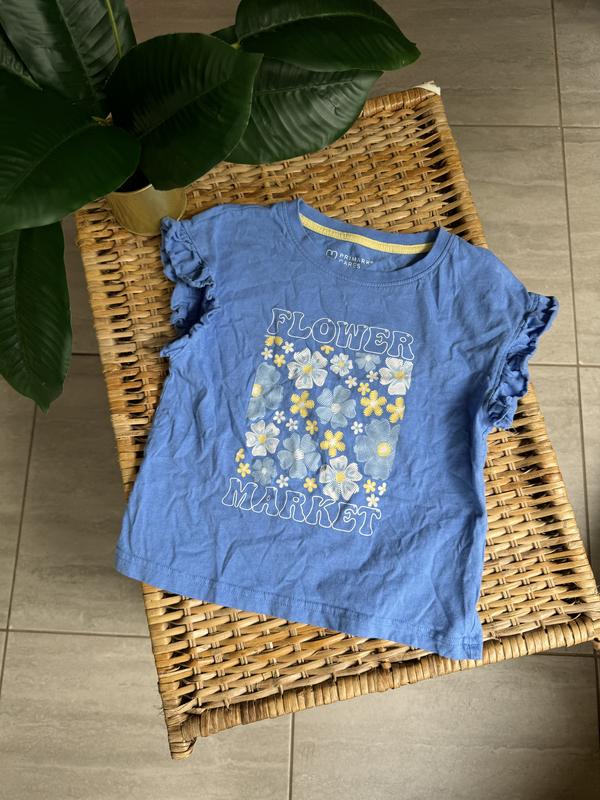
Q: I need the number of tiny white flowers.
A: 10